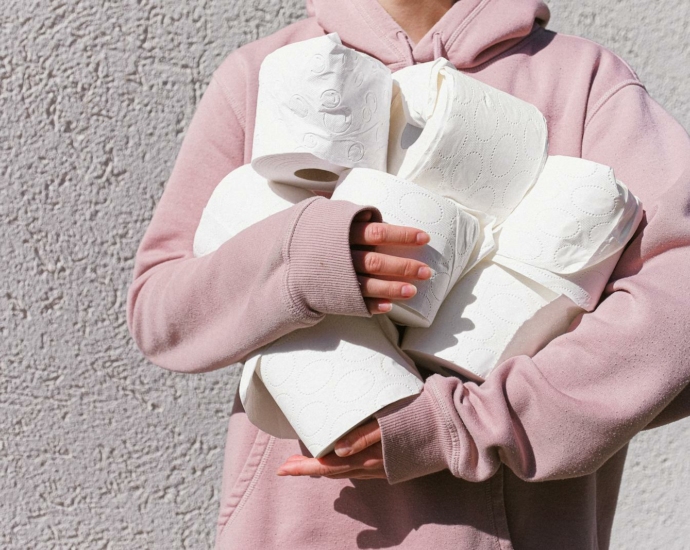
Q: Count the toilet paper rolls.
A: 7